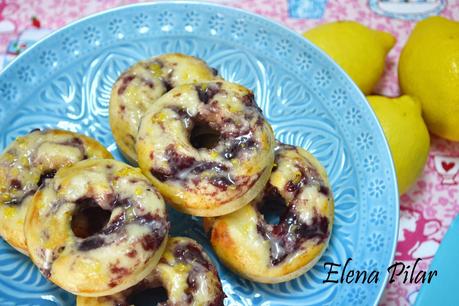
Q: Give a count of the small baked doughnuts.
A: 6